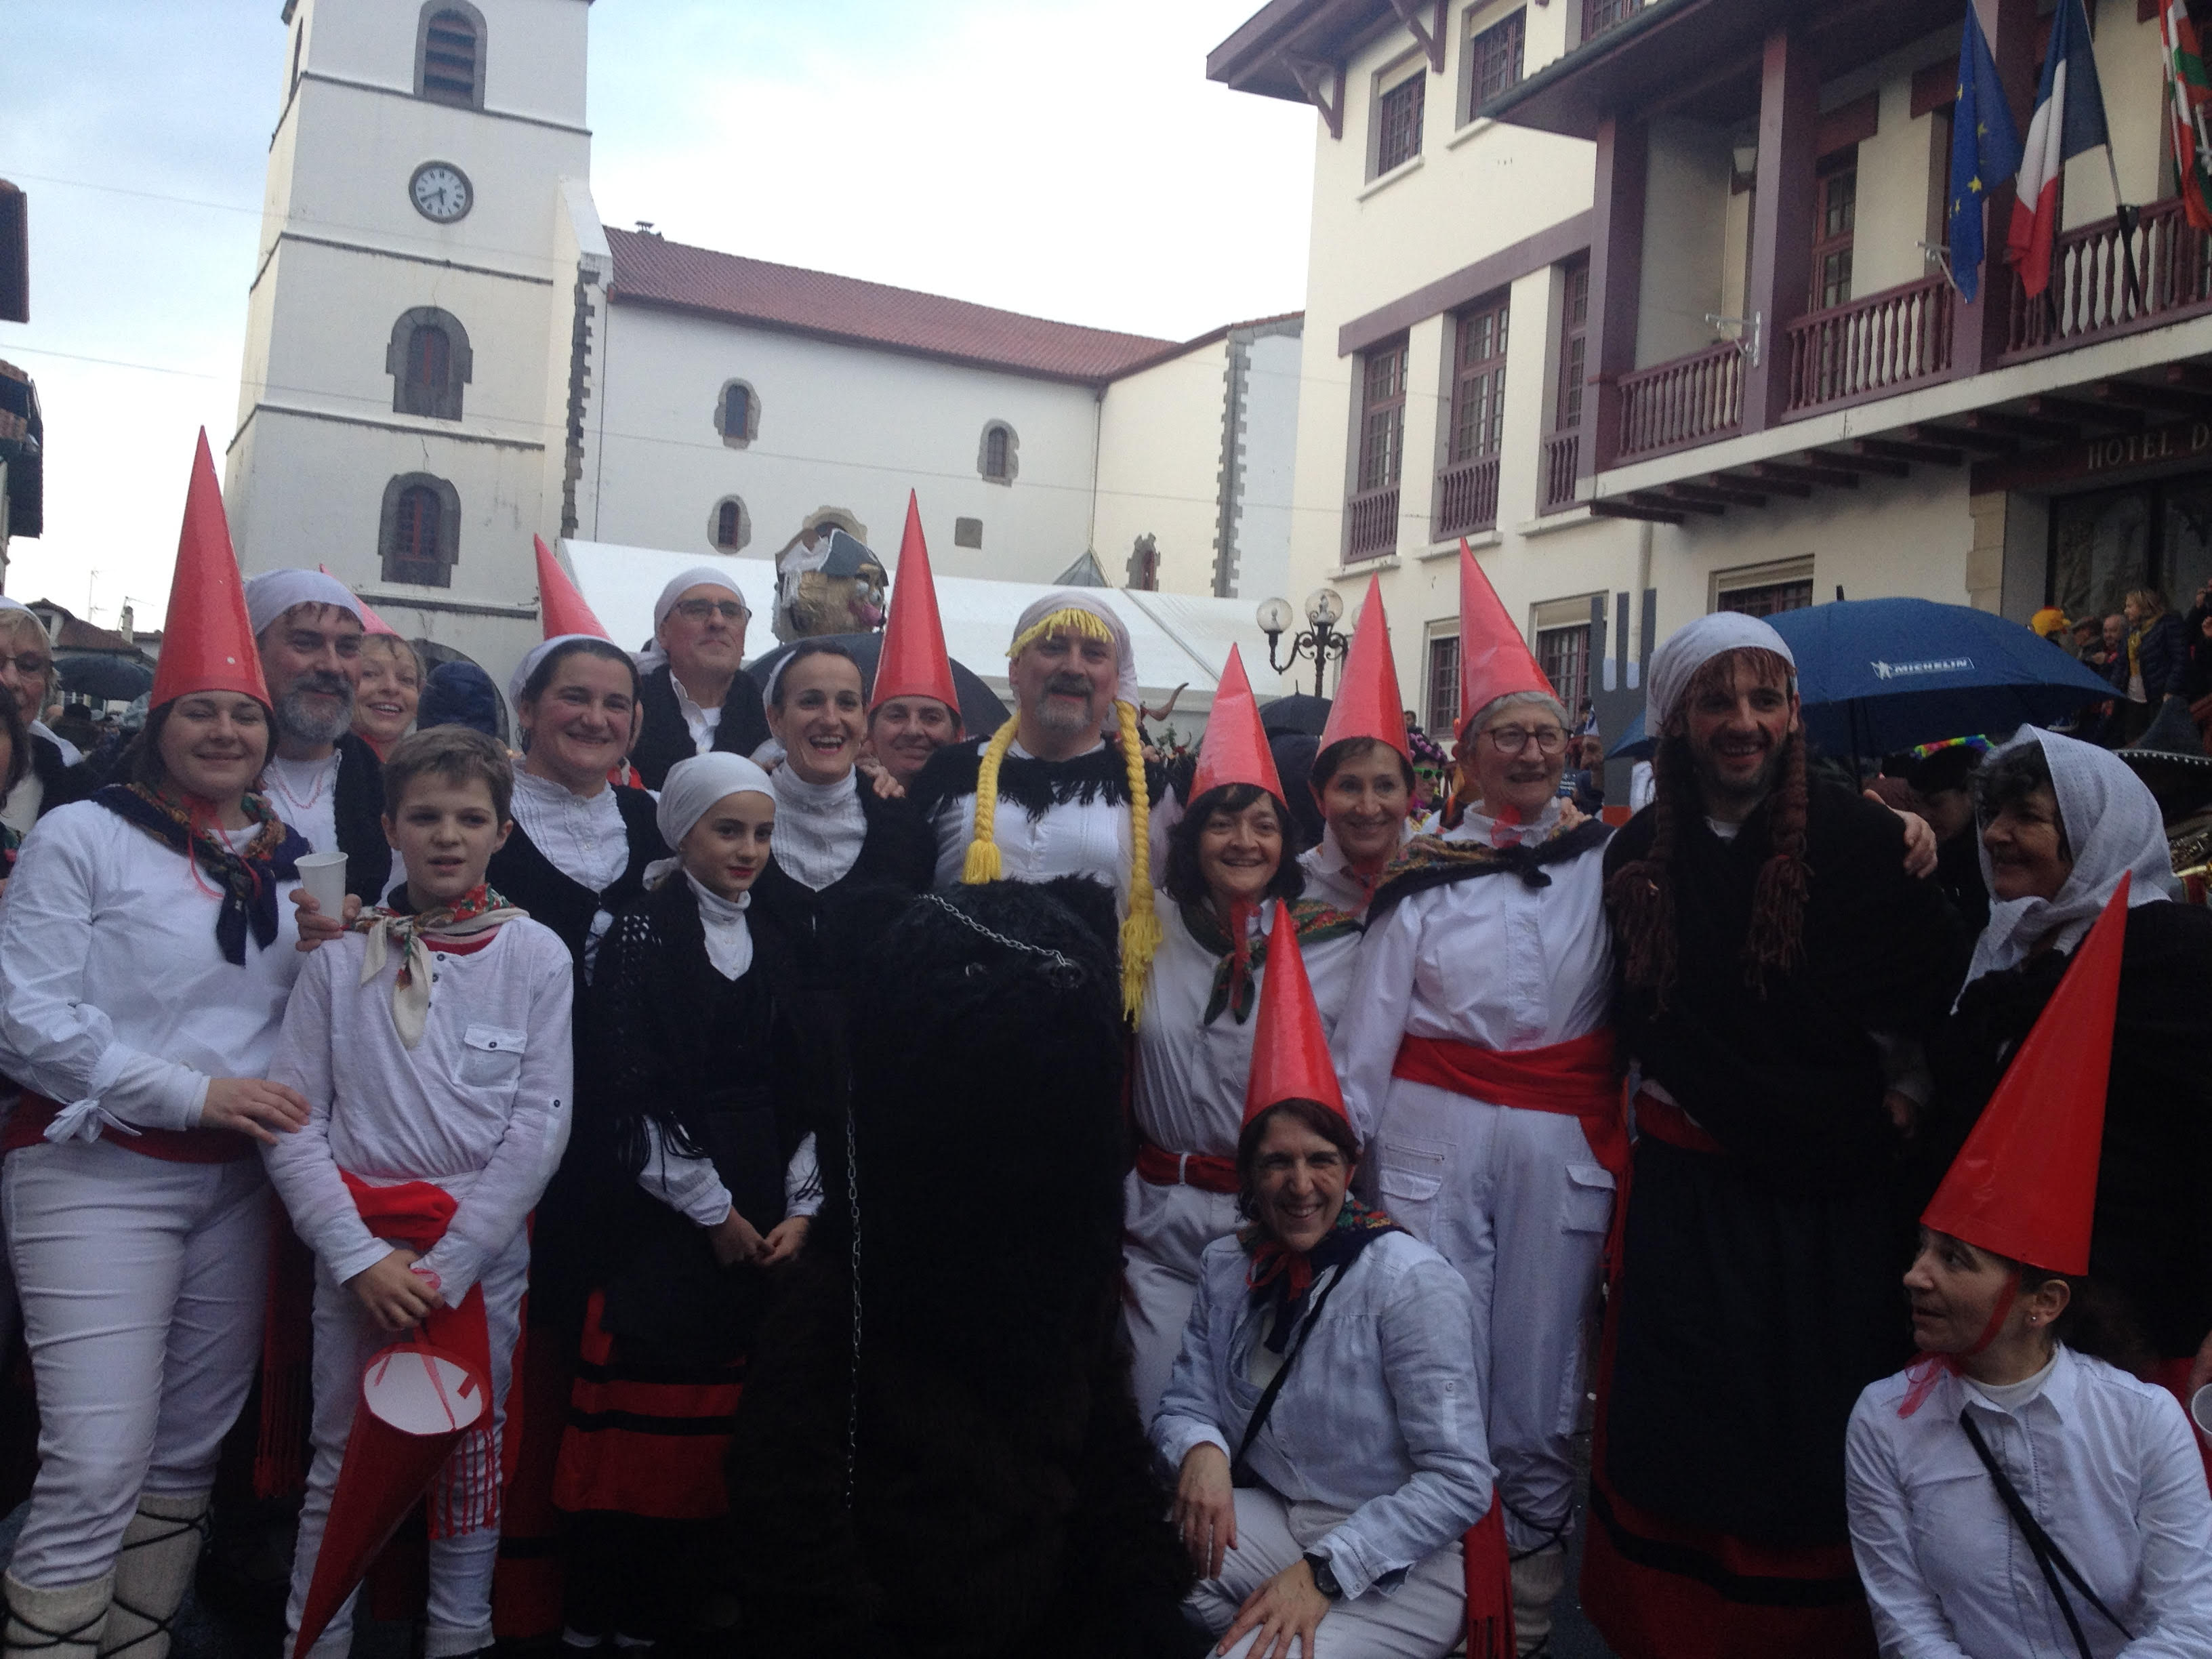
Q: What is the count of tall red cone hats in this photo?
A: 10